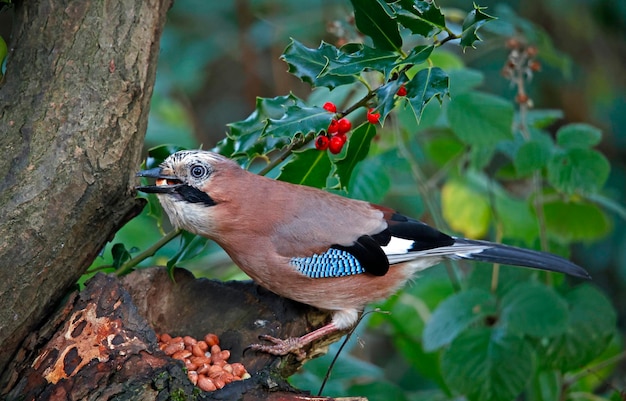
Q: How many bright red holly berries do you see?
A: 8